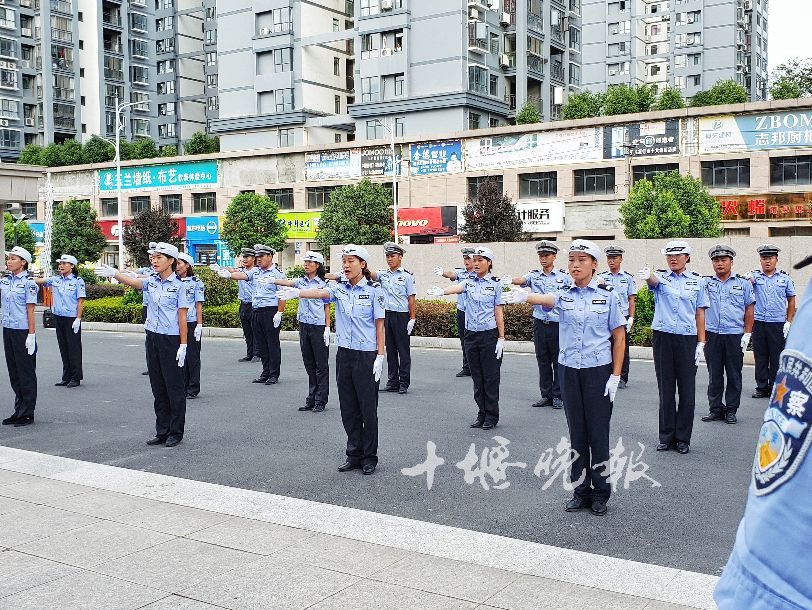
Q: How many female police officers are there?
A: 9